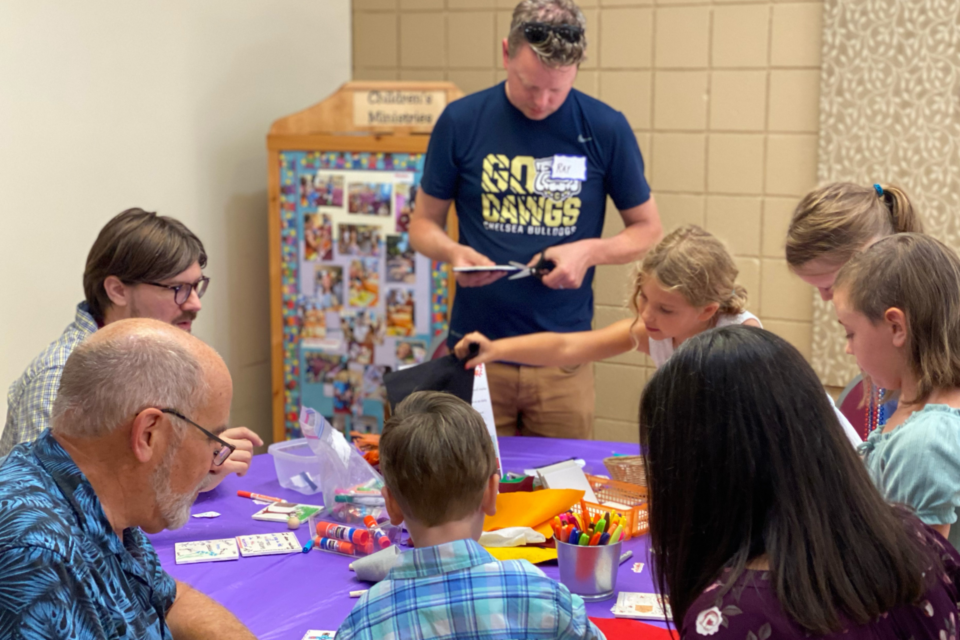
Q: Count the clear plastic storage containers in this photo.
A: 2